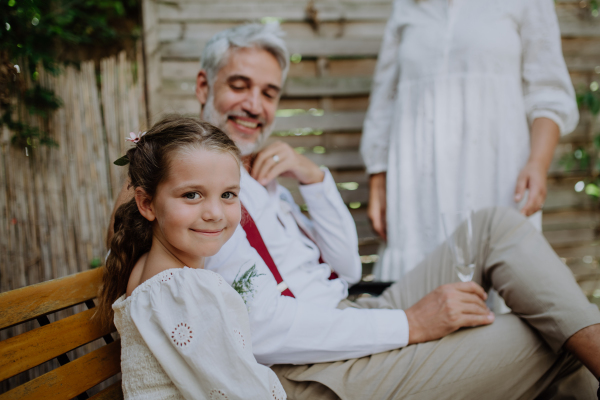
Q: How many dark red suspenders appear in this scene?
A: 2